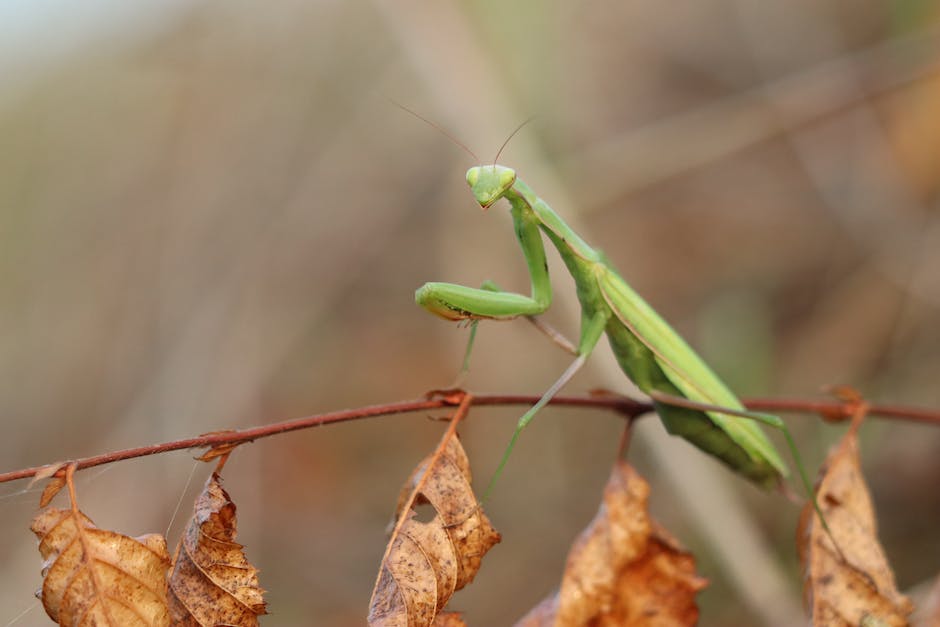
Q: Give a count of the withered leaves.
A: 5